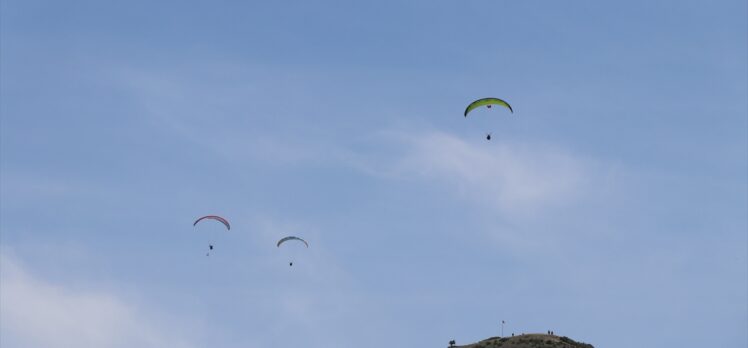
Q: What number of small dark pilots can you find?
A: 3